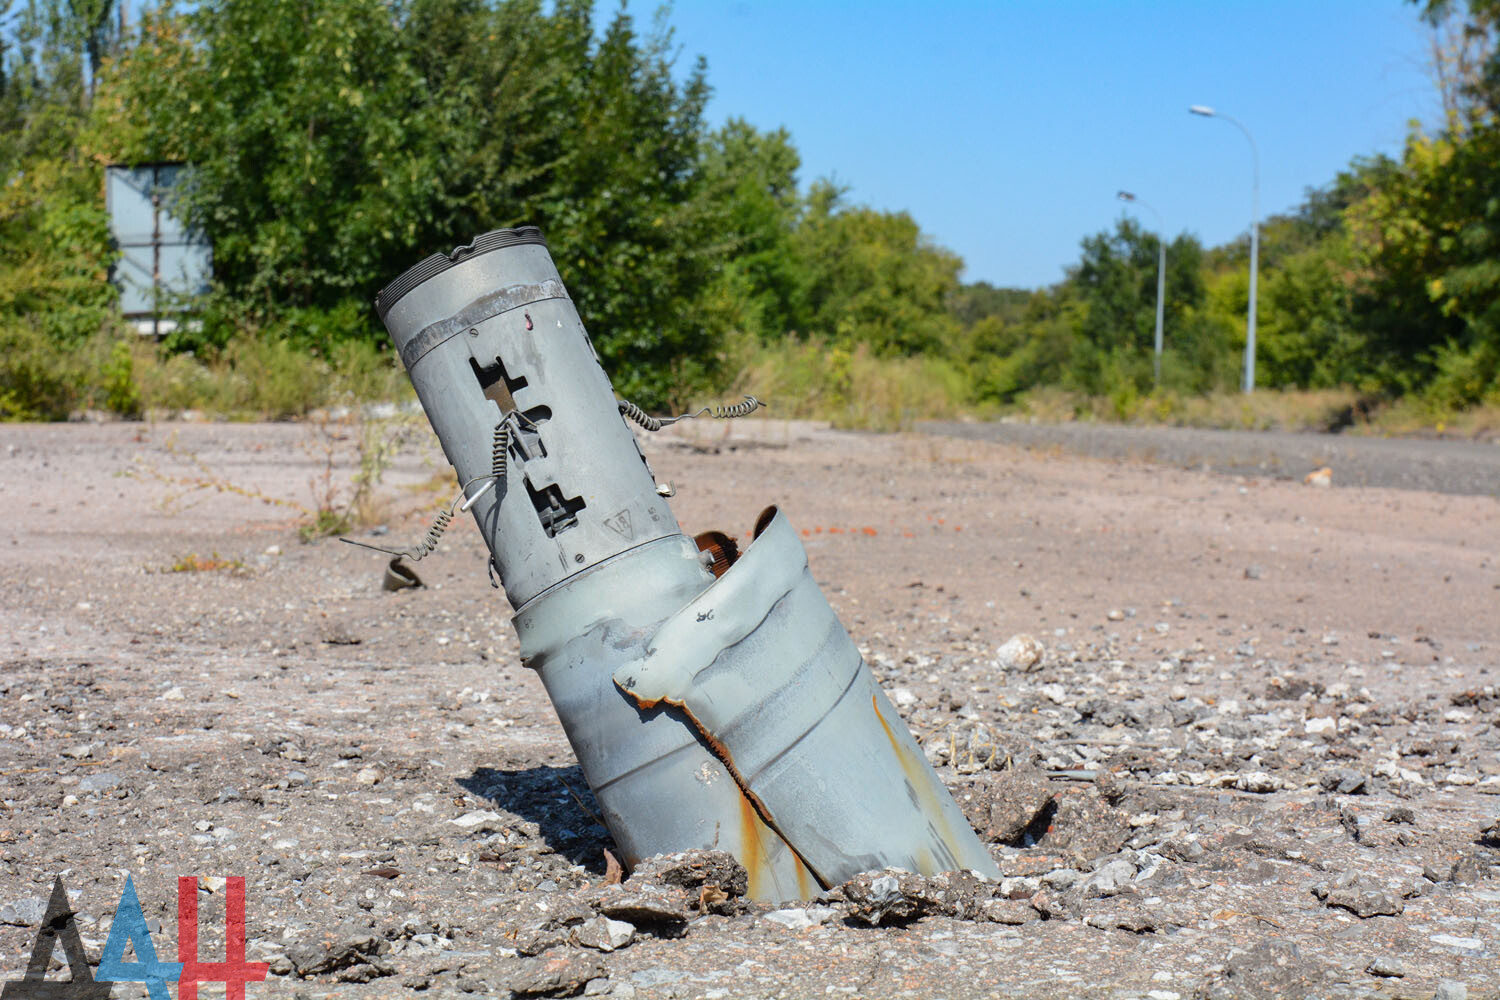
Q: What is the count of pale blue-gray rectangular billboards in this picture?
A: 1